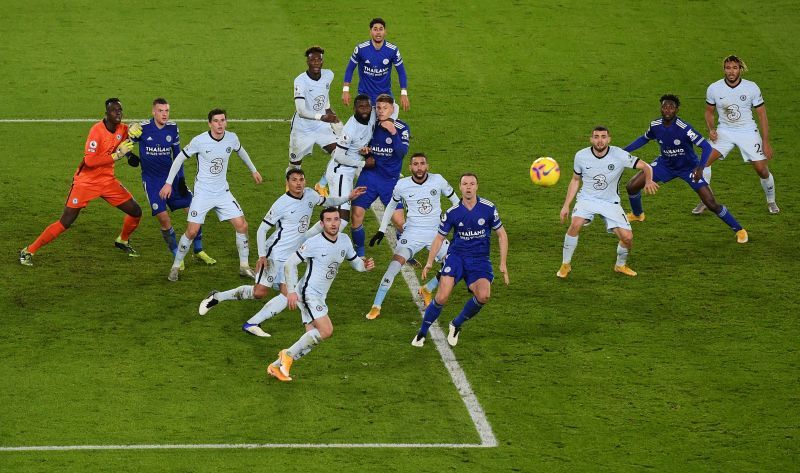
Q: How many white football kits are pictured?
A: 8